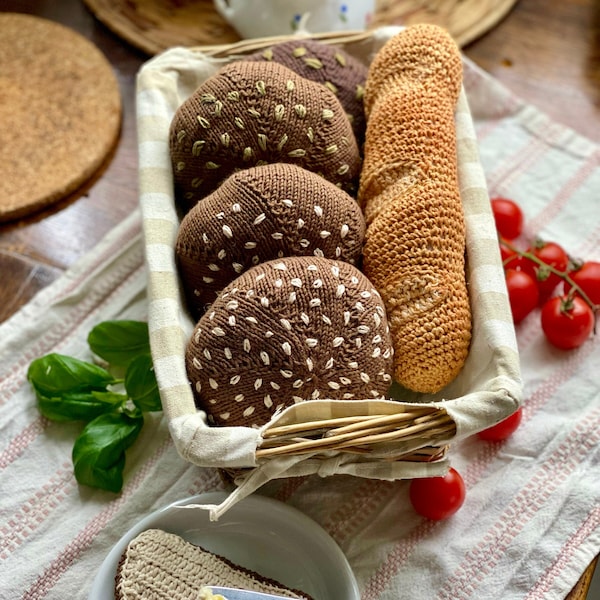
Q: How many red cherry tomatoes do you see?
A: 8